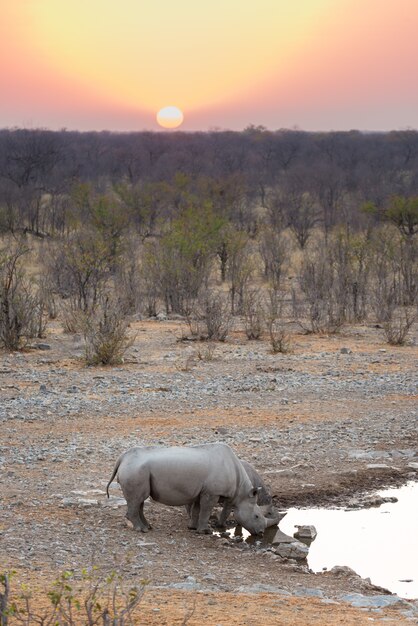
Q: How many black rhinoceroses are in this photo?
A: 2